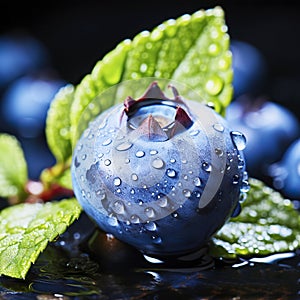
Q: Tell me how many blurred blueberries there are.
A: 5